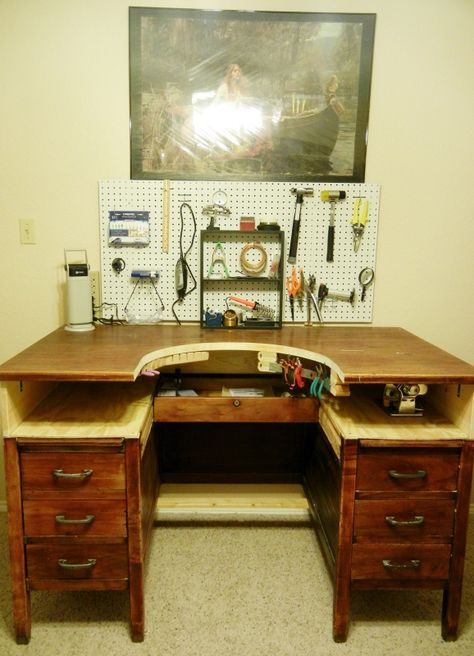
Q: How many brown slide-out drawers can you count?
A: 7